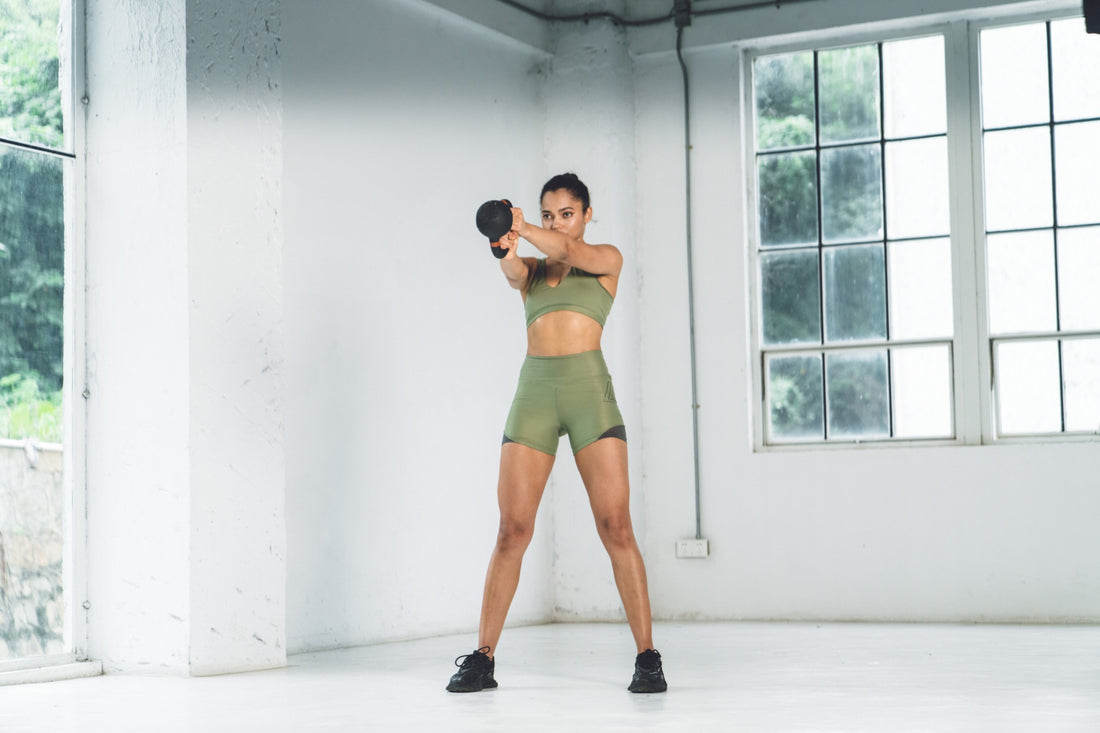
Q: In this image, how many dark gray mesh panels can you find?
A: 2